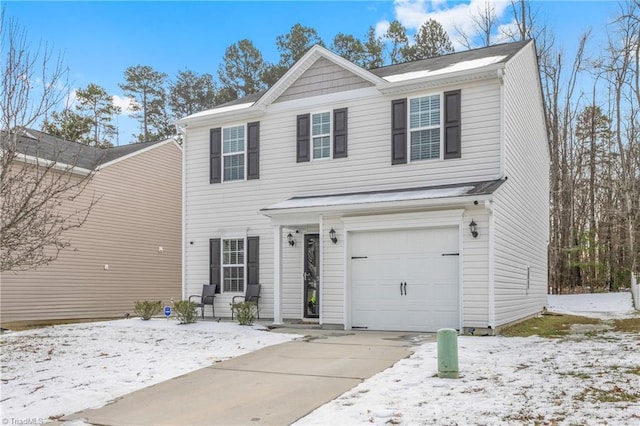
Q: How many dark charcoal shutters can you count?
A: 8